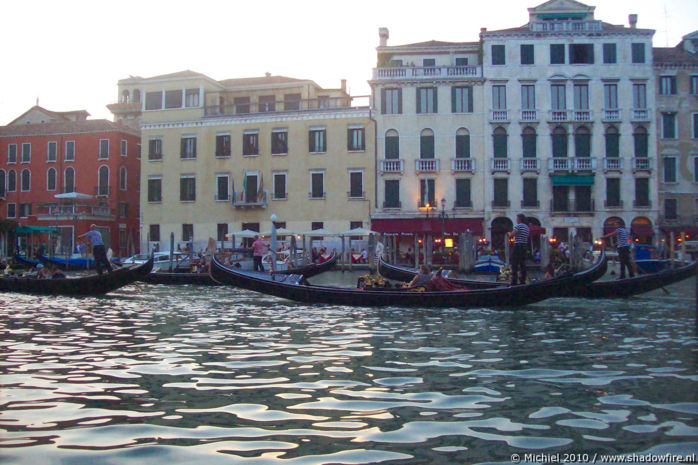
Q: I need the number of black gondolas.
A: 4